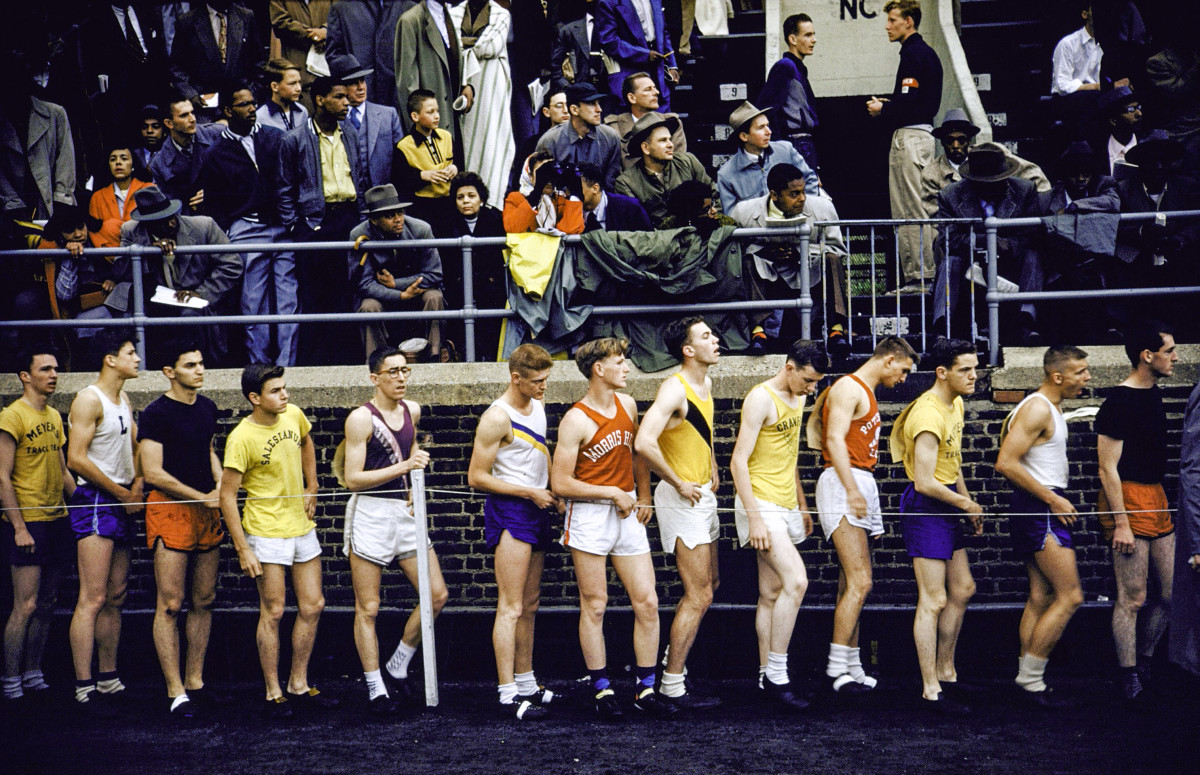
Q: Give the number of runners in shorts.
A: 13